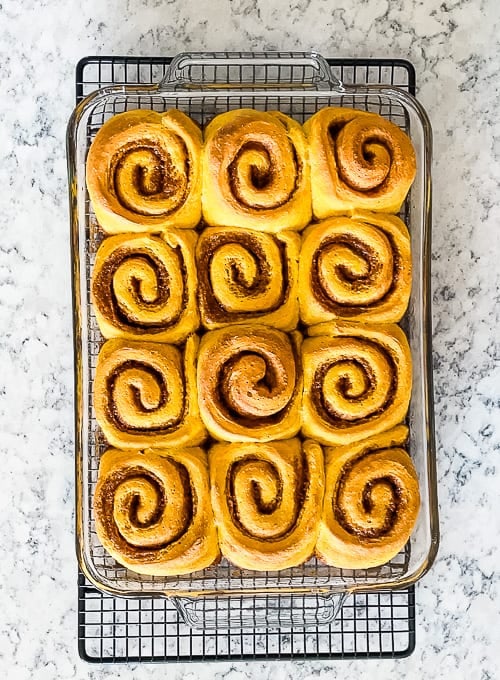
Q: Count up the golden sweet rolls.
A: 12